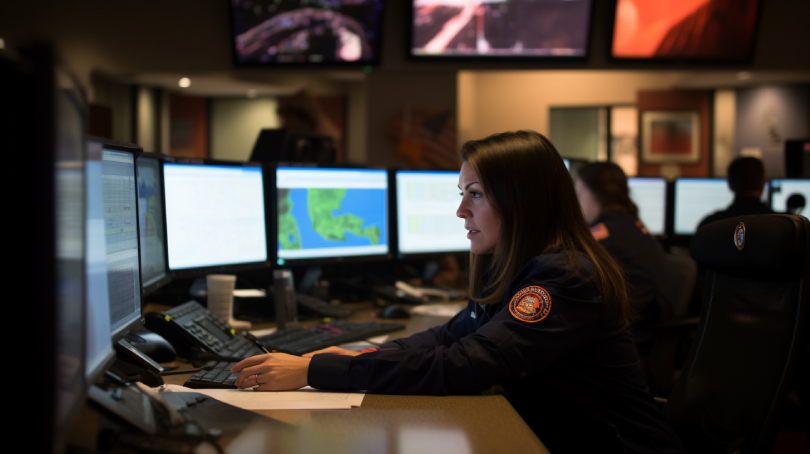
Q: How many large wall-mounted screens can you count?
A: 3